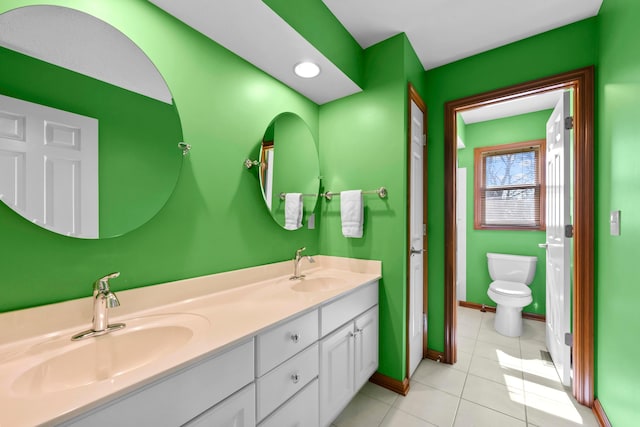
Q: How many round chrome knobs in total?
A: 4